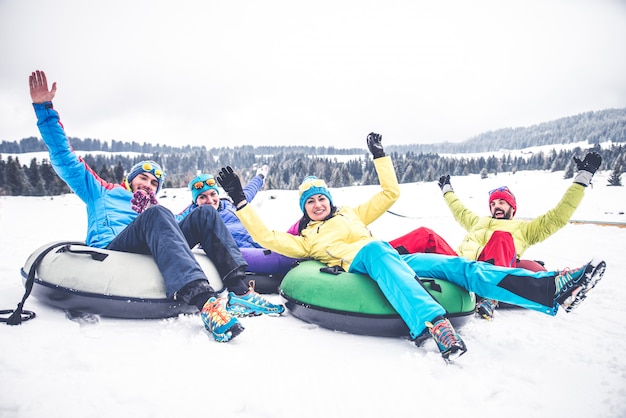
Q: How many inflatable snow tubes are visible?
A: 4